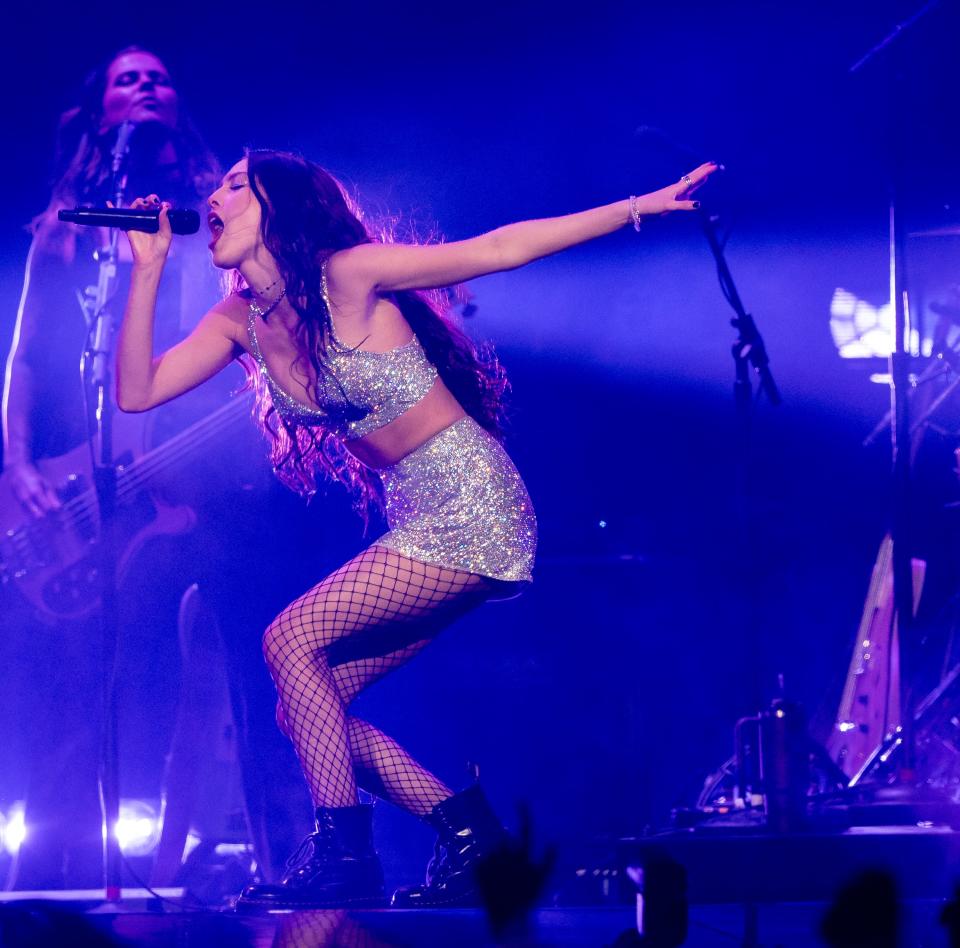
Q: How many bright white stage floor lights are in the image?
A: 2